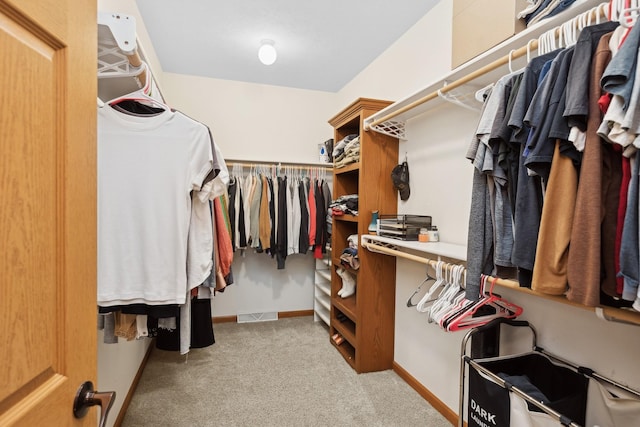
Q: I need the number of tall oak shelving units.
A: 1